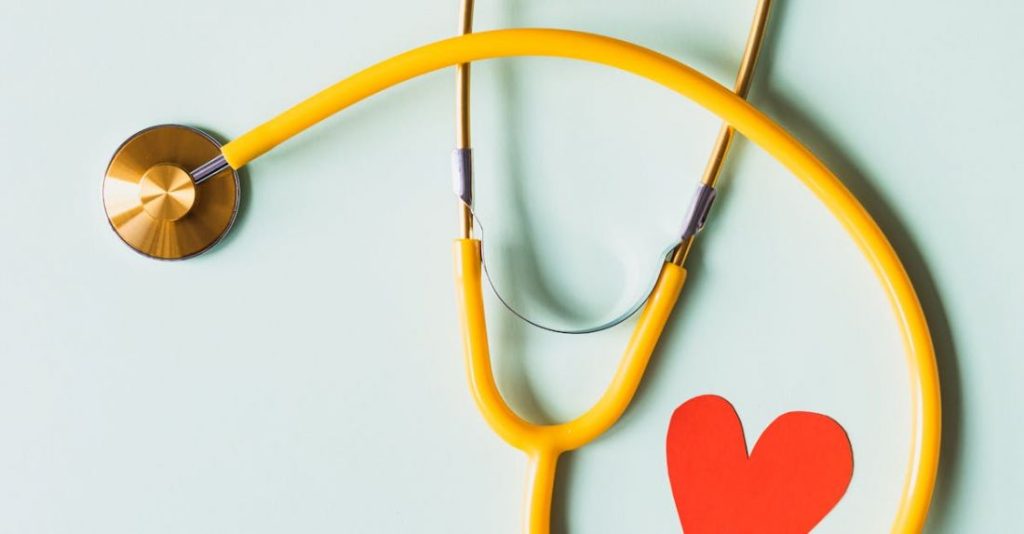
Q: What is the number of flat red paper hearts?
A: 1